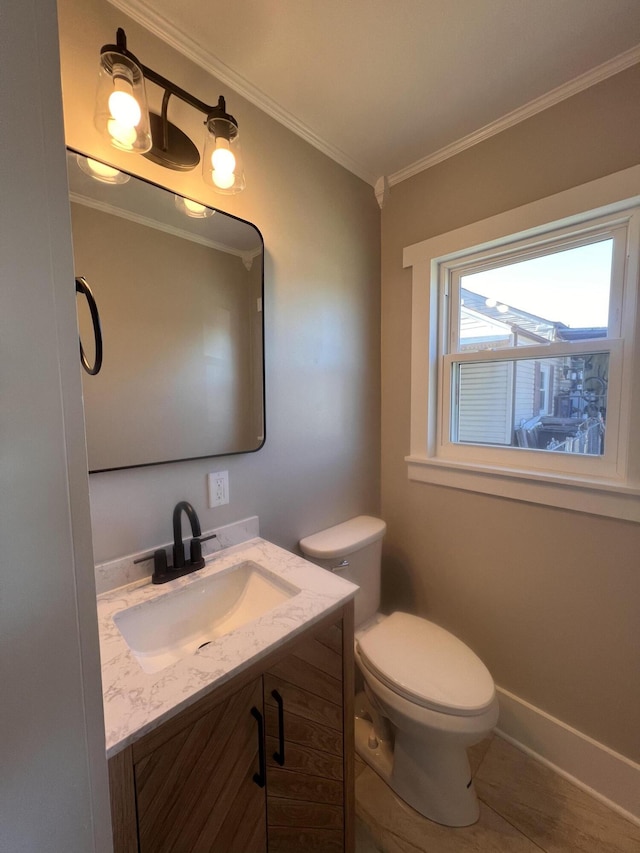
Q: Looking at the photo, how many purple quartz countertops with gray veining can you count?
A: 0